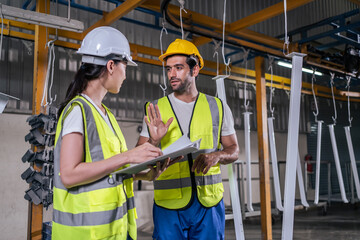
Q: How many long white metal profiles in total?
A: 8